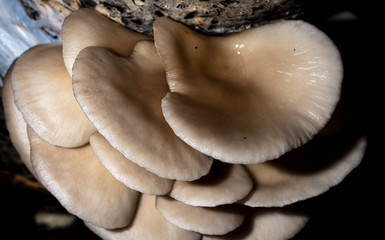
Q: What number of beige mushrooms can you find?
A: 12